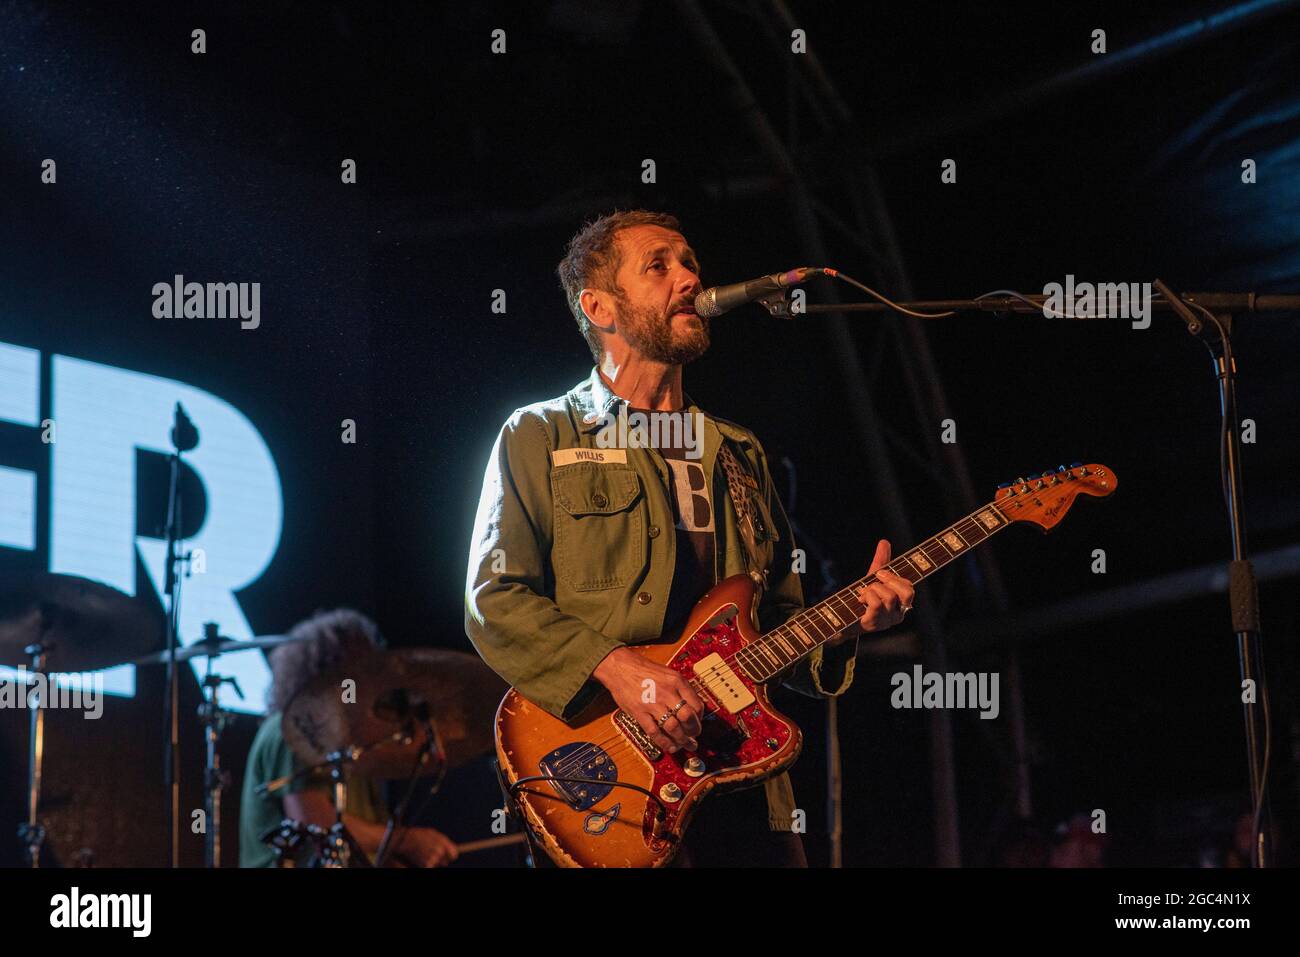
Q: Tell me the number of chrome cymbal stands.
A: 3